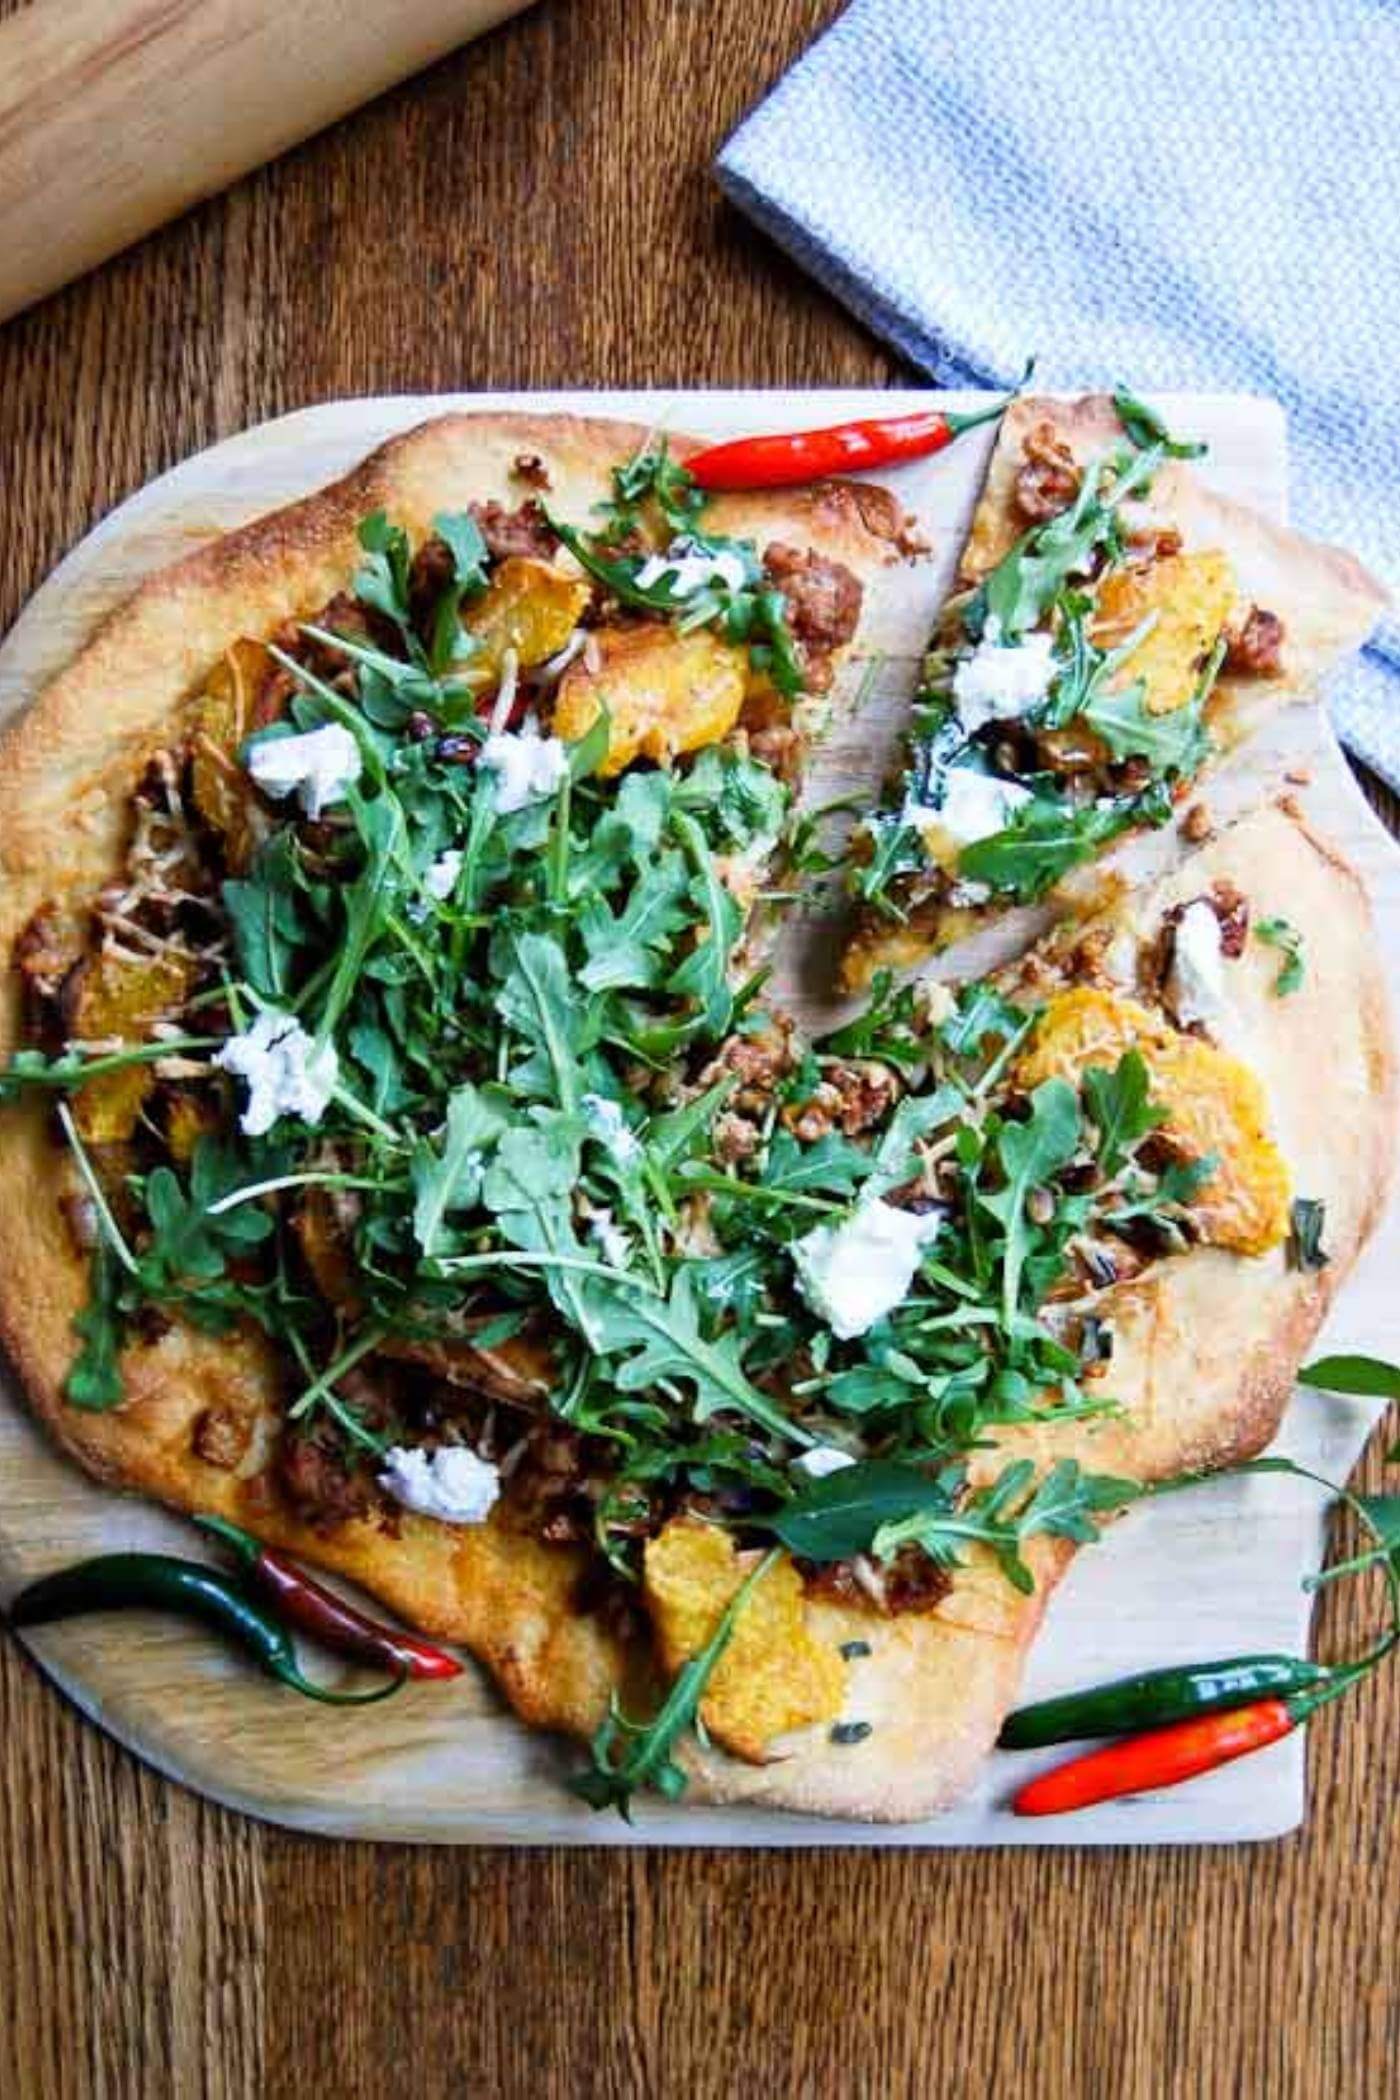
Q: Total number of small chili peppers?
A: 5